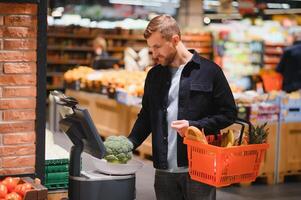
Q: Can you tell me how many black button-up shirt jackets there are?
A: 1